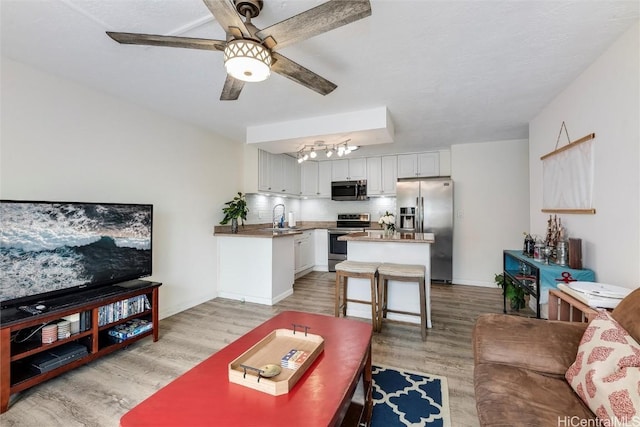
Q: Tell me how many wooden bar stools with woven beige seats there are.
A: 2